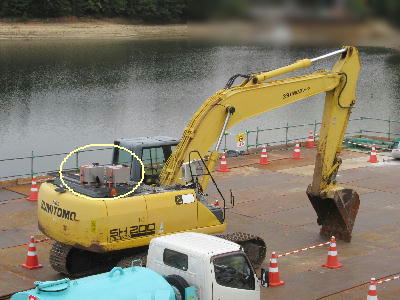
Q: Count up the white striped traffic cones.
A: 10